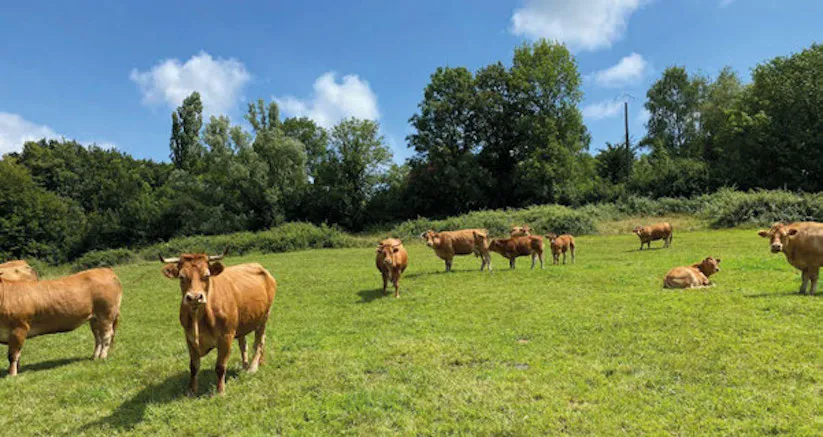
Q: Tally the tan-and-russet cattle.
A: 11